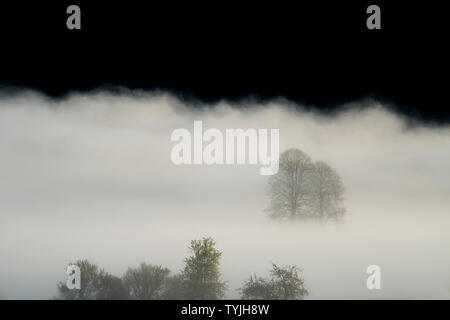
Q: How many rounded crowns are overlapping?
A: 2